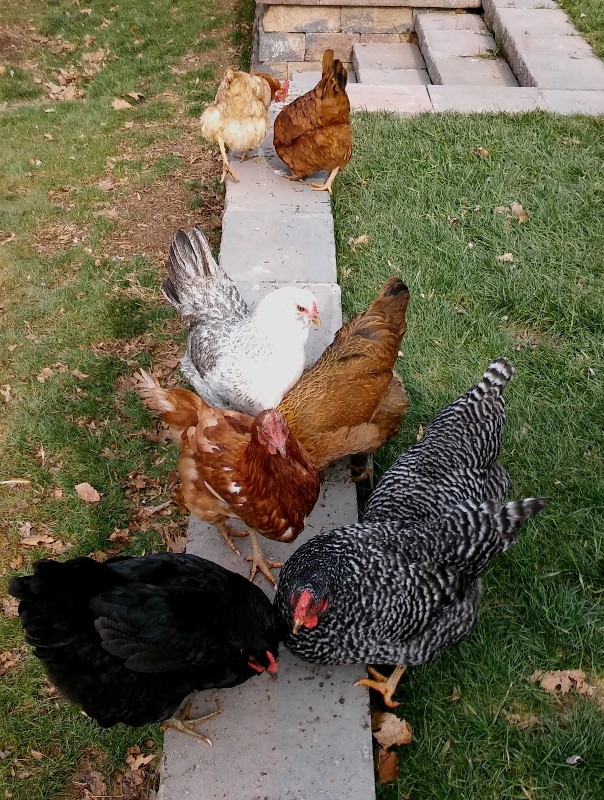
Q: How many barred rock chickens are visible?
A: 2